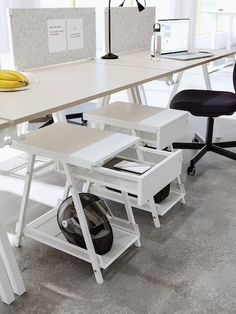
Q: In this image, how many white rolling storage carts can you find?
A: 2